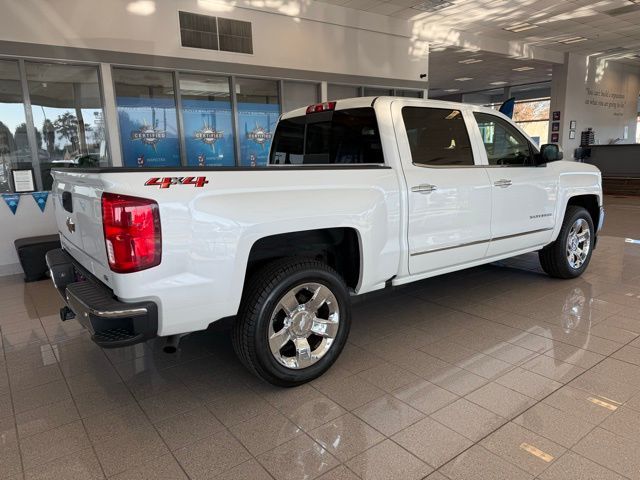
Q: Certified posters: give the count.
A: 3